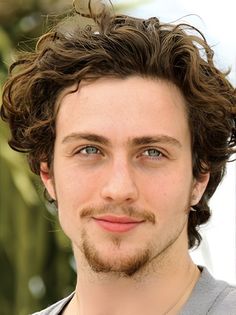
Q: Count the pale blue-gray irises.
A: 2